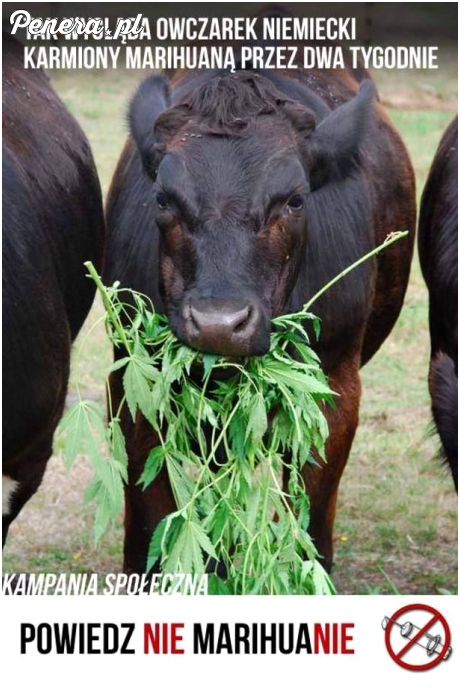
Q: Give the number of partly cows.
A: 2